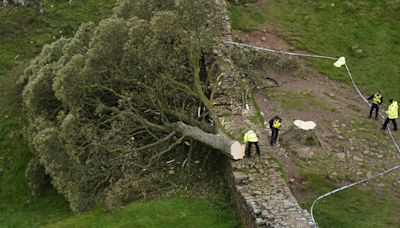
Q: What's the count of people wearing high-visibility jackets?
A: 4